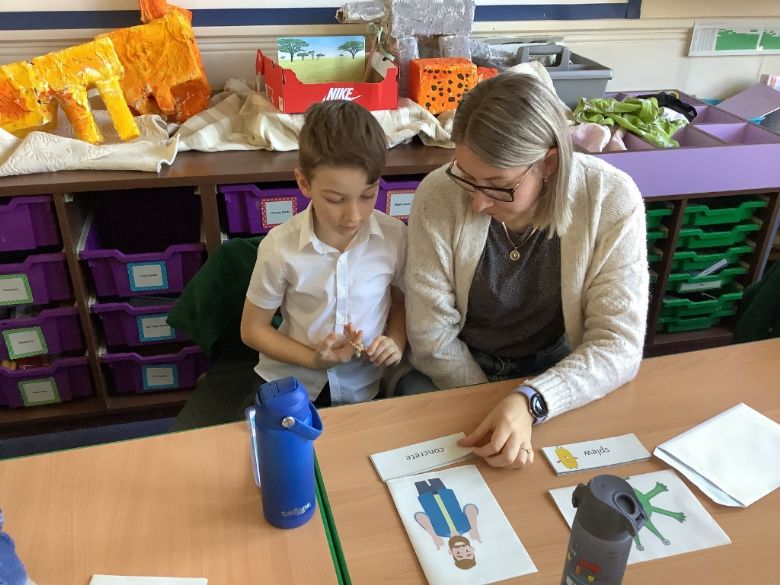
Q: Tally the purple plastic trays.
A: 9